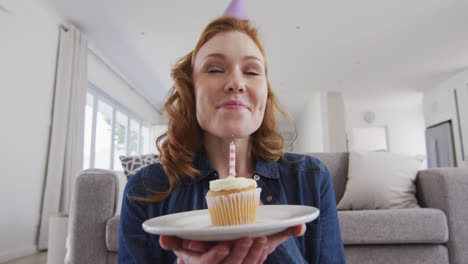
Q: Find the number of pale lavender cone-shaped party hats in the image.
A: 1